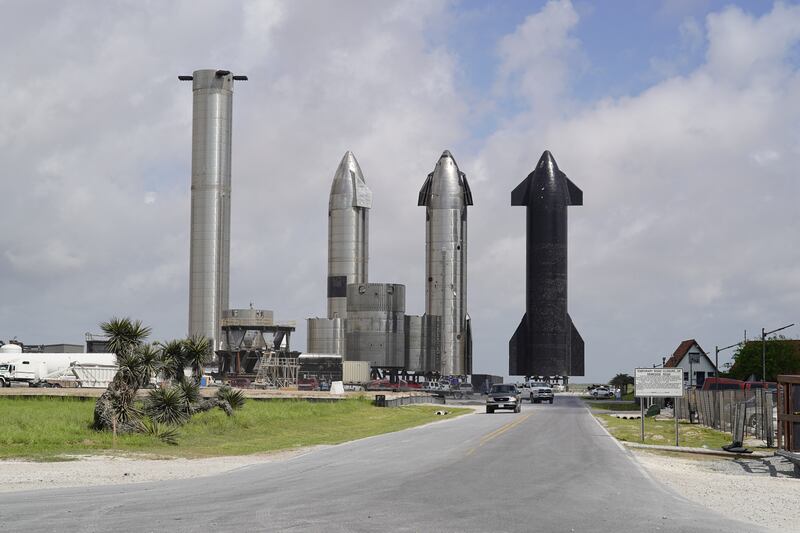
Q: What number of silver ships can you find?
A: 2